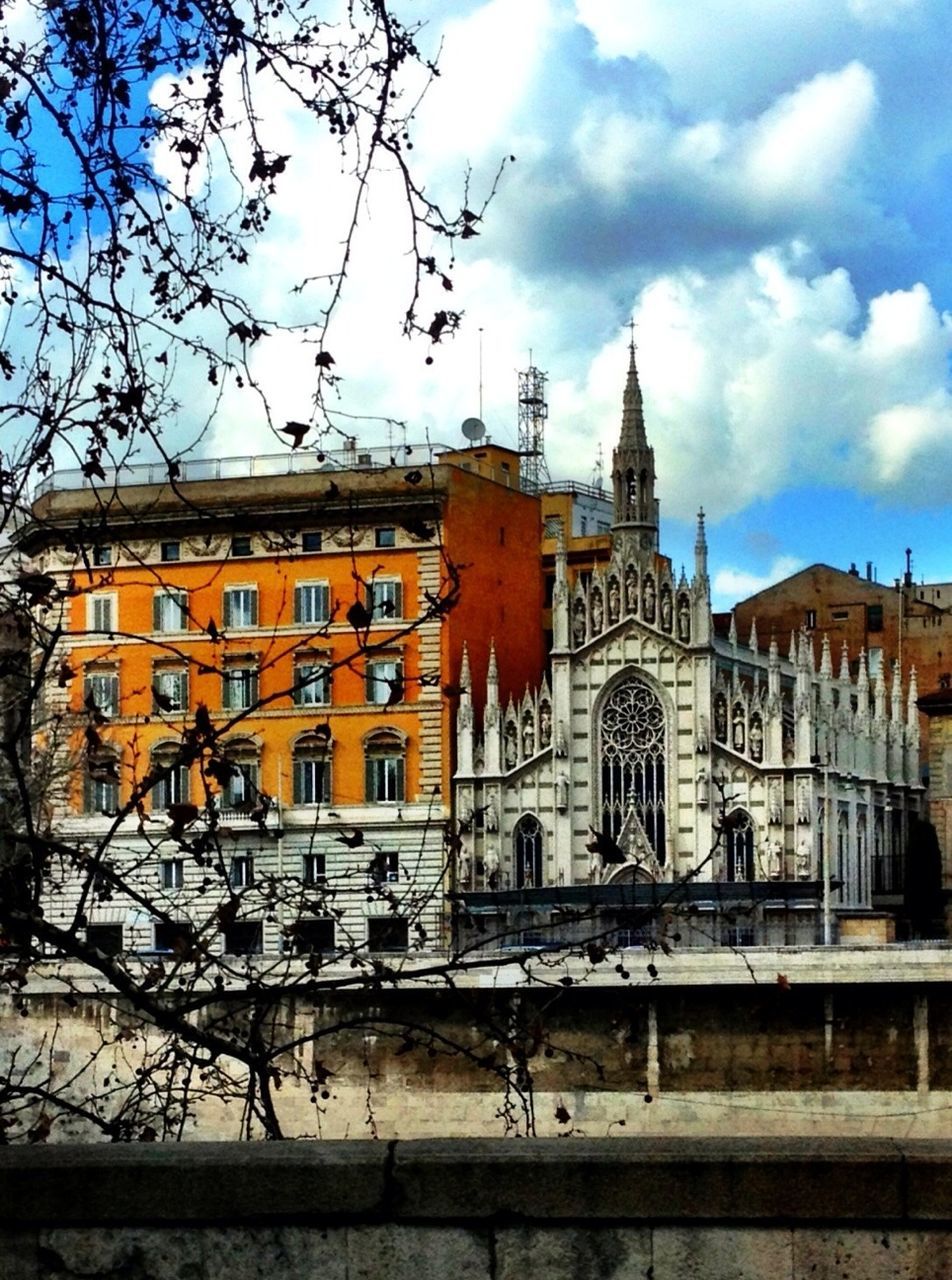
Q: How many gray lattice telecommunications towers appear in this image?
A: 1